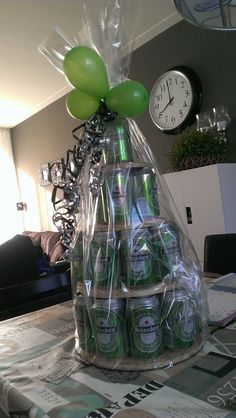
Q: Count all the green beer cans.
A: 11